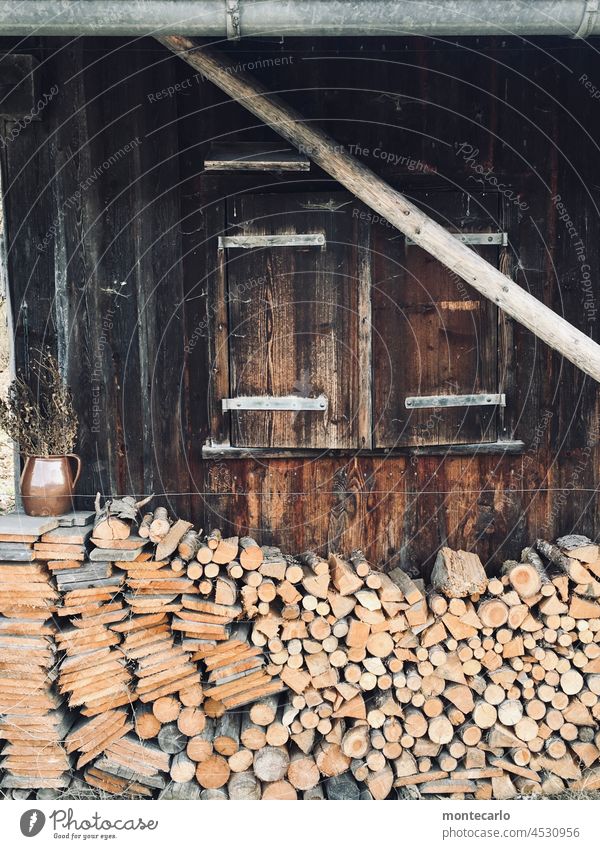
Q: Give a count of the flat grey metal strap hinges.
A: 4